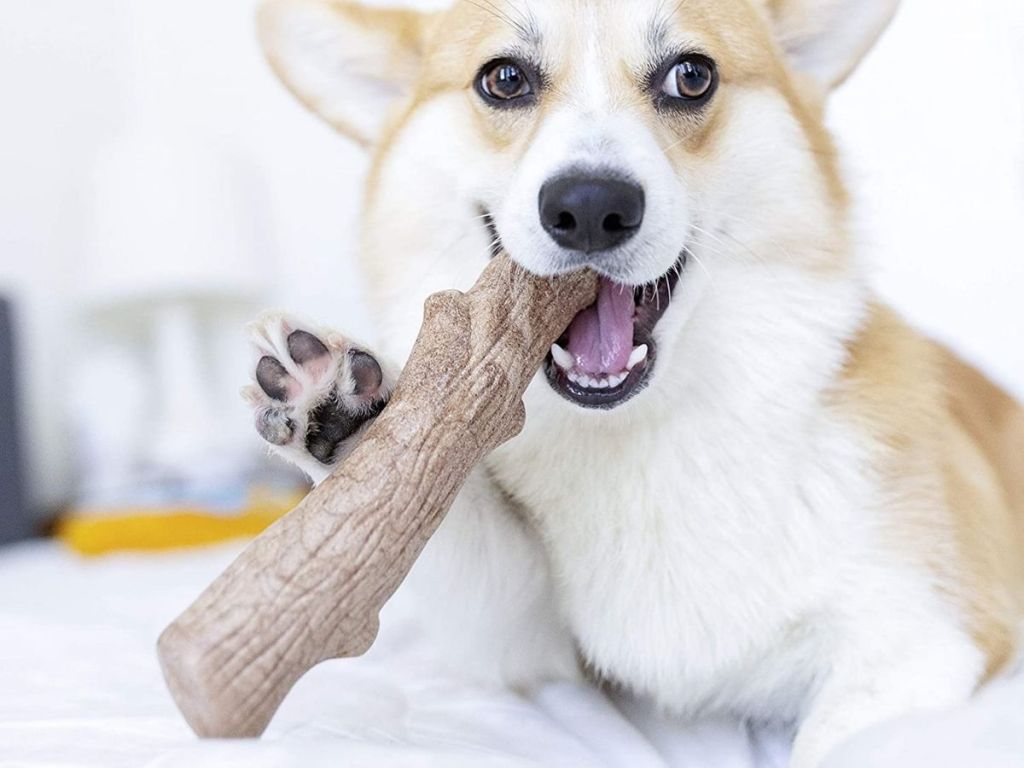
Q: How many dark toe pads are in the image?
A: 4